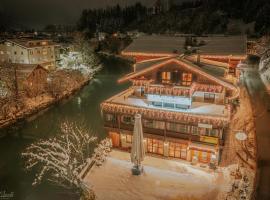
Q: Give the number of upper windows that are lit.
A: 2